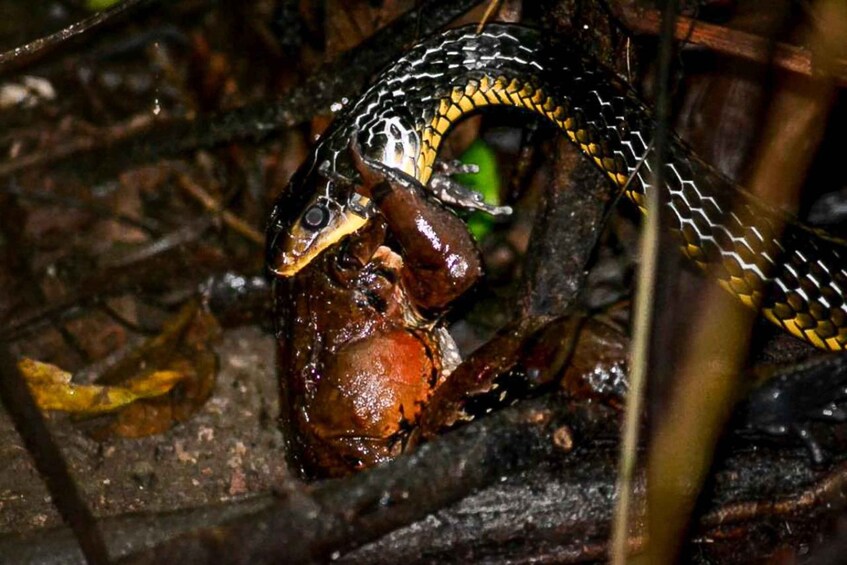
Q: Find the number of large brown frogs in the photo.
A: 1